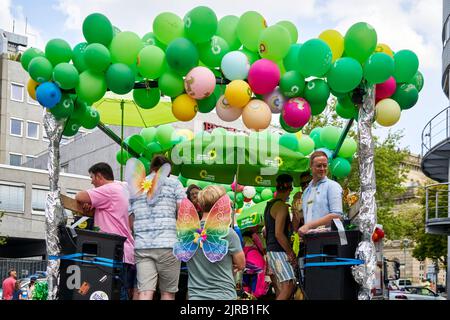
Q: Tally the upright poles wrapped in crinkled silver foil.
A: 2